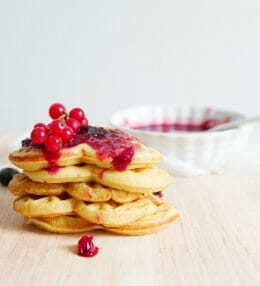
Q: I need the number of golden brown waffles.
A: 5